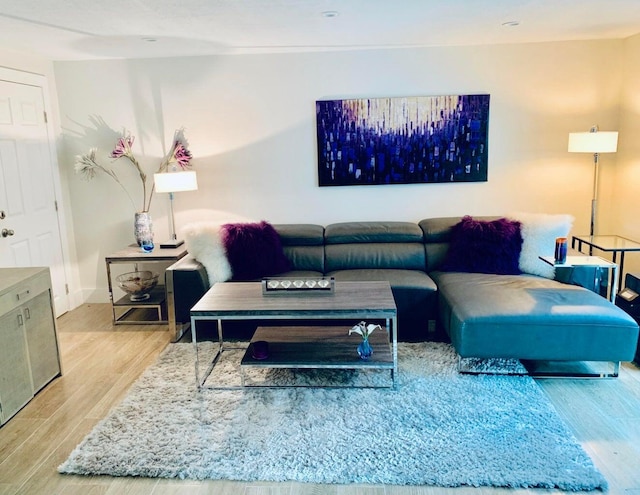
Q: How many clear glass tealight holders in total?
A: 5